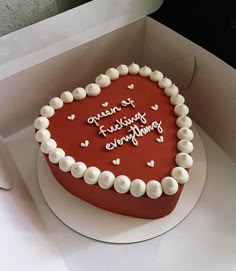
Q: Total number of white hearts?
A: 8